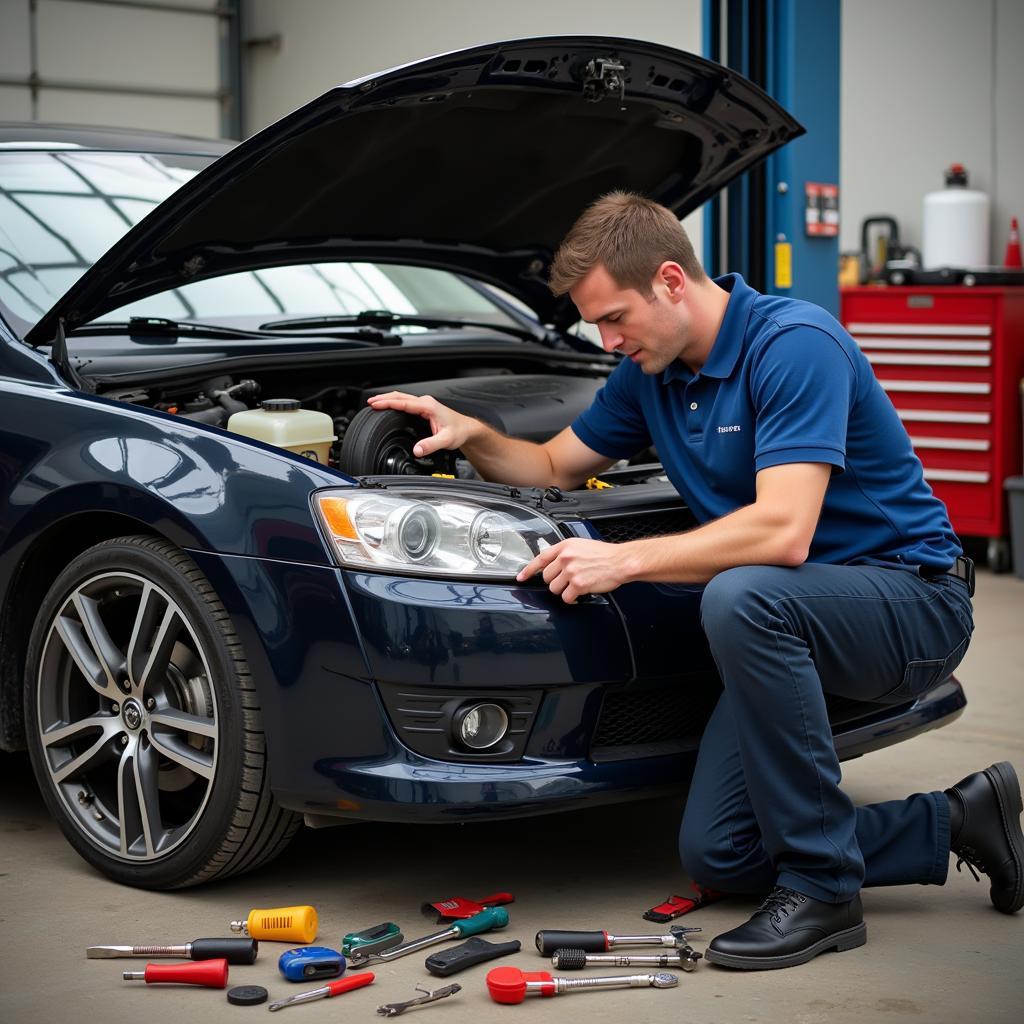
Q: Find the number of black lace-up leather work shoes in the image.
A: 2